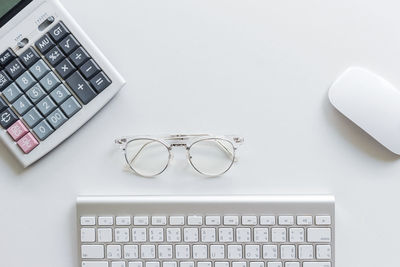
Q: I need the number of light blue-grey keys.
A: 12